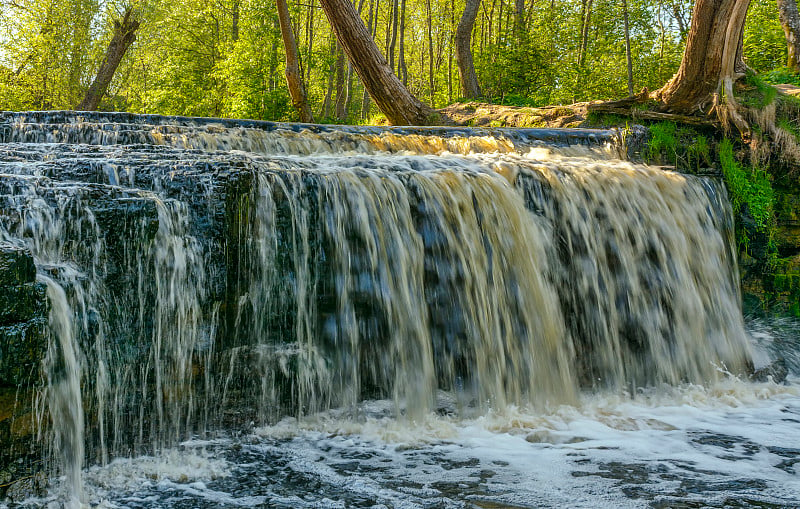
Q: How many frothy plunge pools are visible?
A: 1